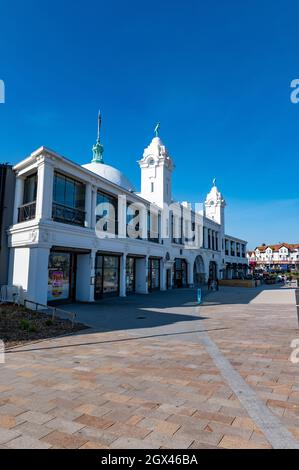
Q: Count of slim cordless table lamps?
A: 0